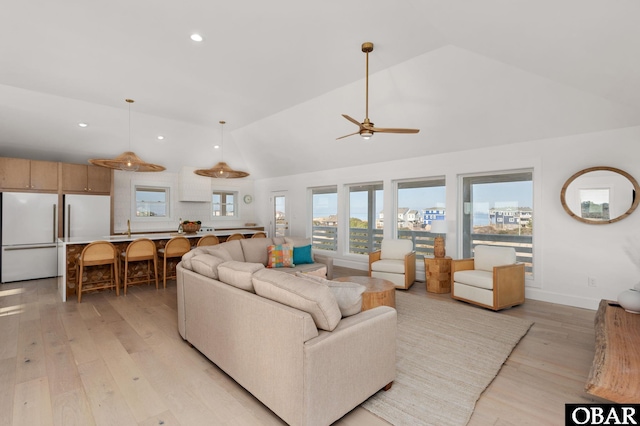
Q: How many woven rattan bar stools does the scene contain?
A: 6